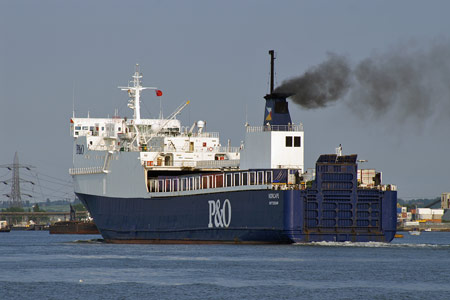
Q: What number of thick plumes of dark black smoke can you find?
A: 1